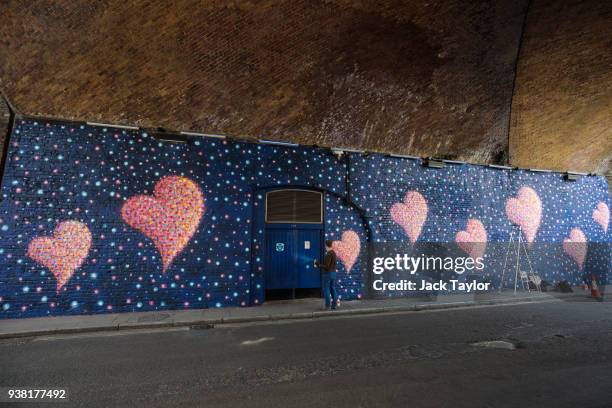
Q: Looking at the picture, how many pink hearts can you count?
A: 8